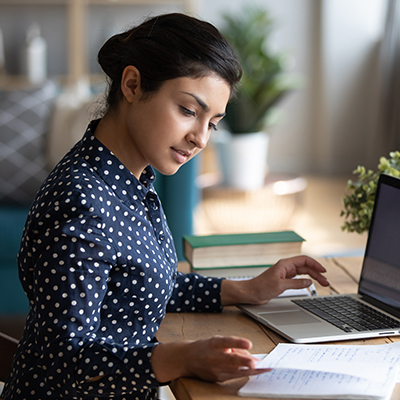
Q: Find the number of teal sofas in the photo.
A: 1